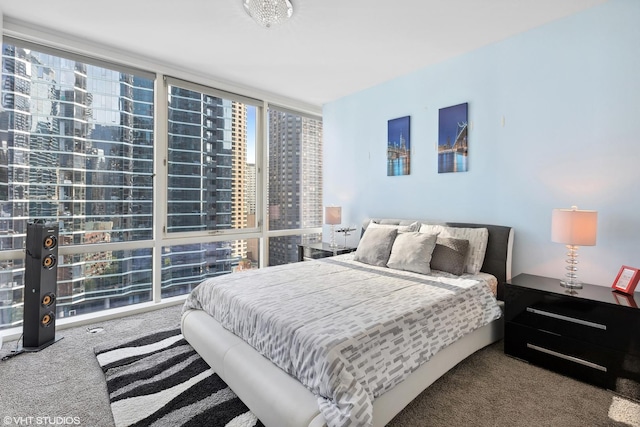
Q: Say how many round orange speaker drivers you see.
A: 4